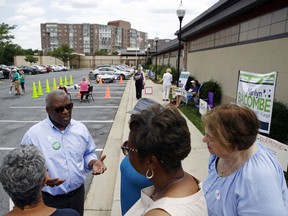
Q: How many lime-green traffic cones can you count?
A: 7